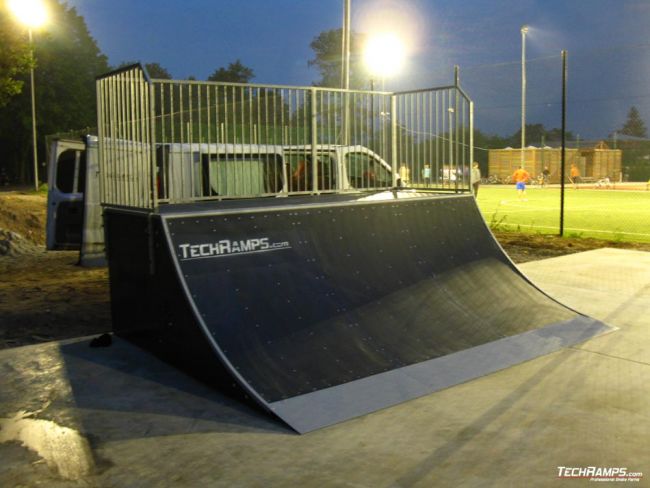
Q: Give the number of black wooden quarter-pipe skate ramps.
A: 1